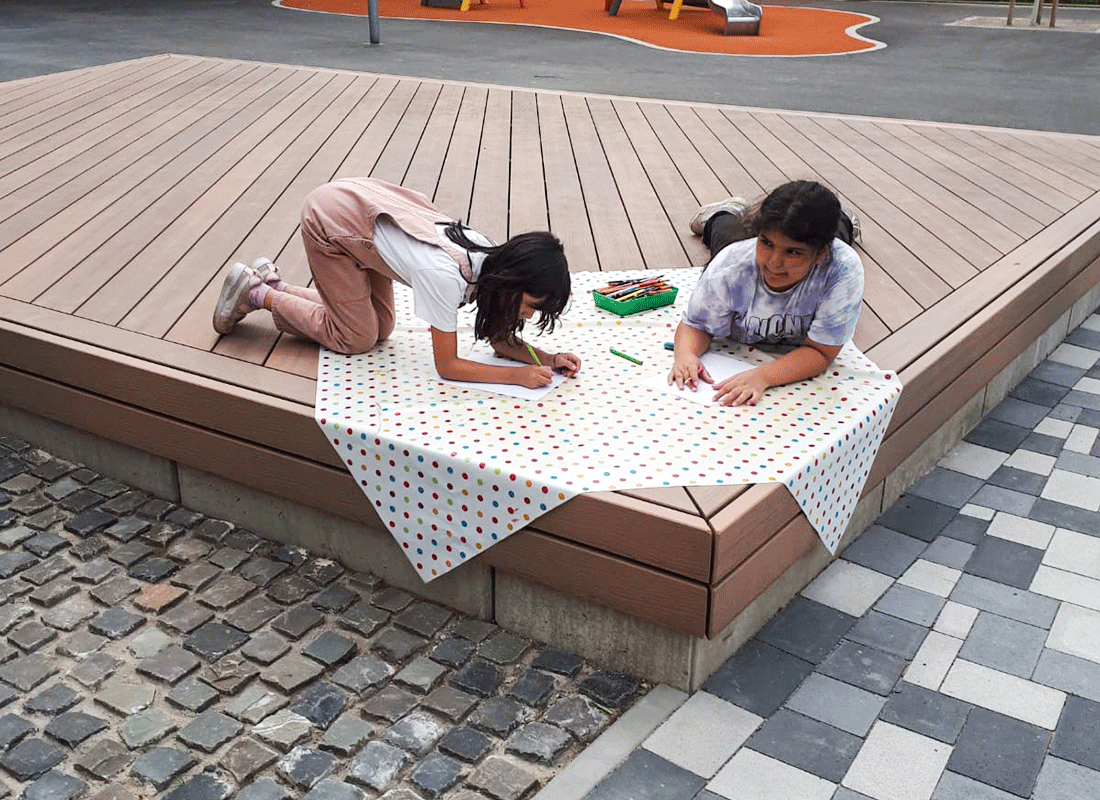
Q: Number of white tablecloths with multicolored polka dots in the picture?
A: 1